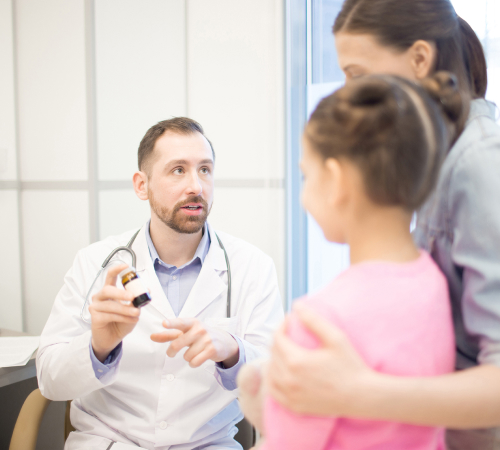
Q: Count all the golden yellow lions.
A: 0